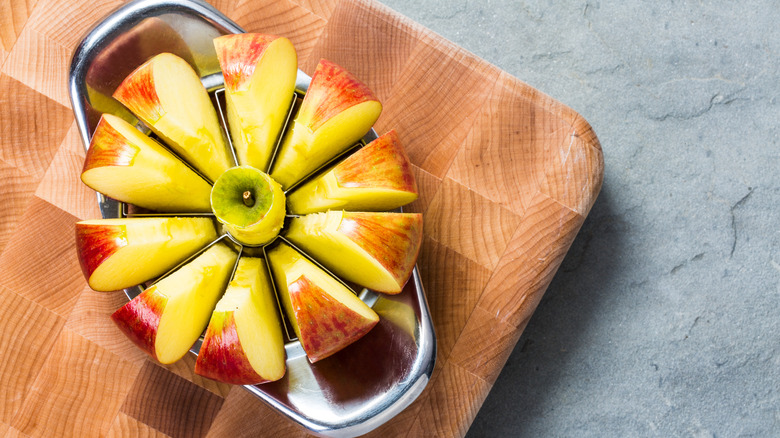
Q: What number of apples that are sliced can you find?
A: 1